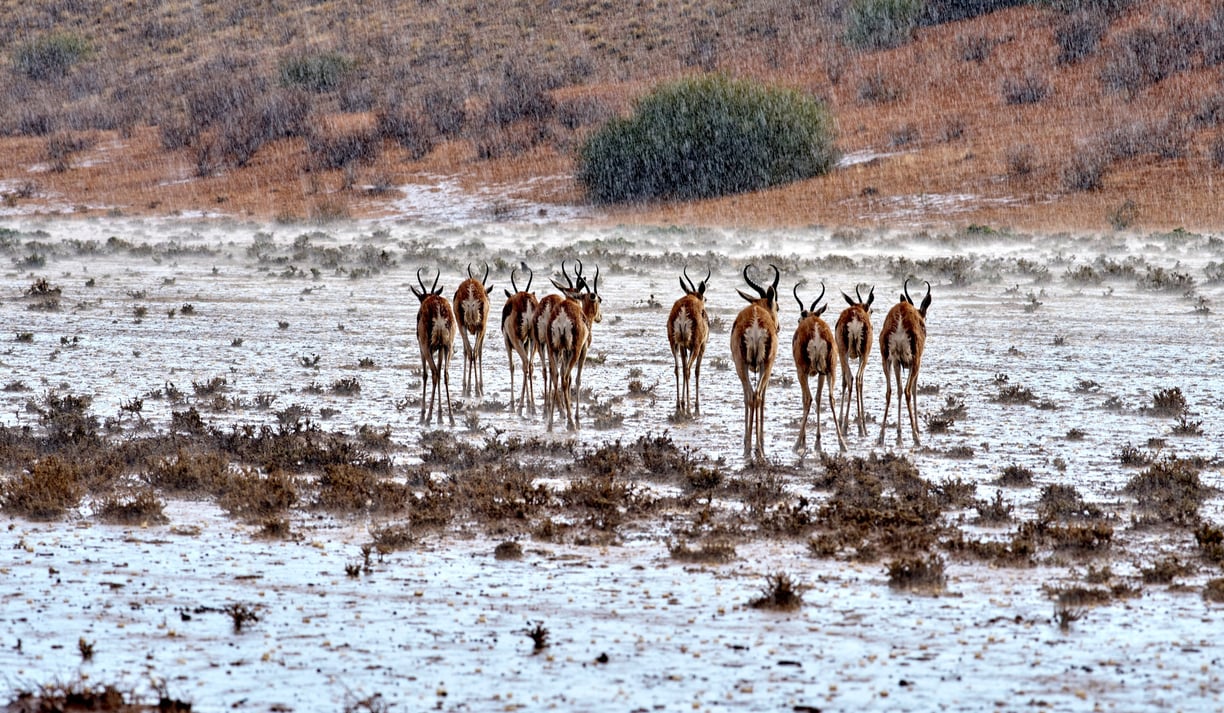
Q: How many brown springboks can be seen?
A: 10